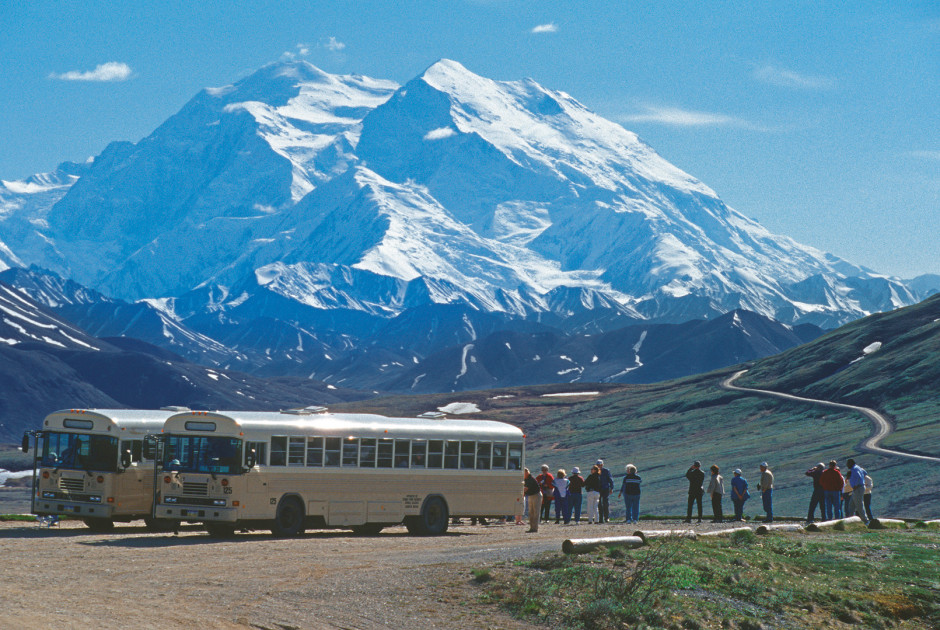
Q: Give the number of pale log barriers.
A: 7